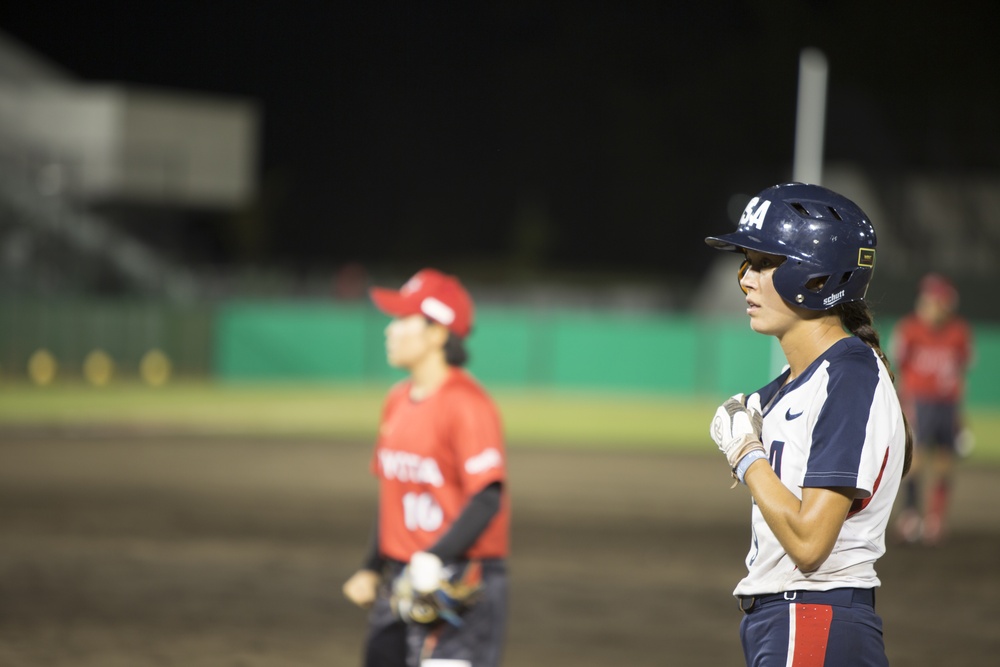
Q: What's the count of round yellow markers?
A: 3